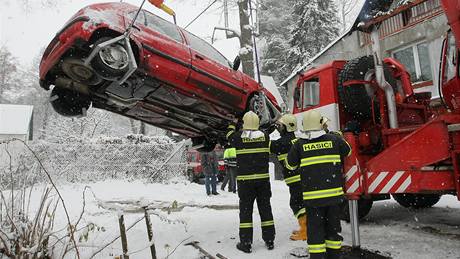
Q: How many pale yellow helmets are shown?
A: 3